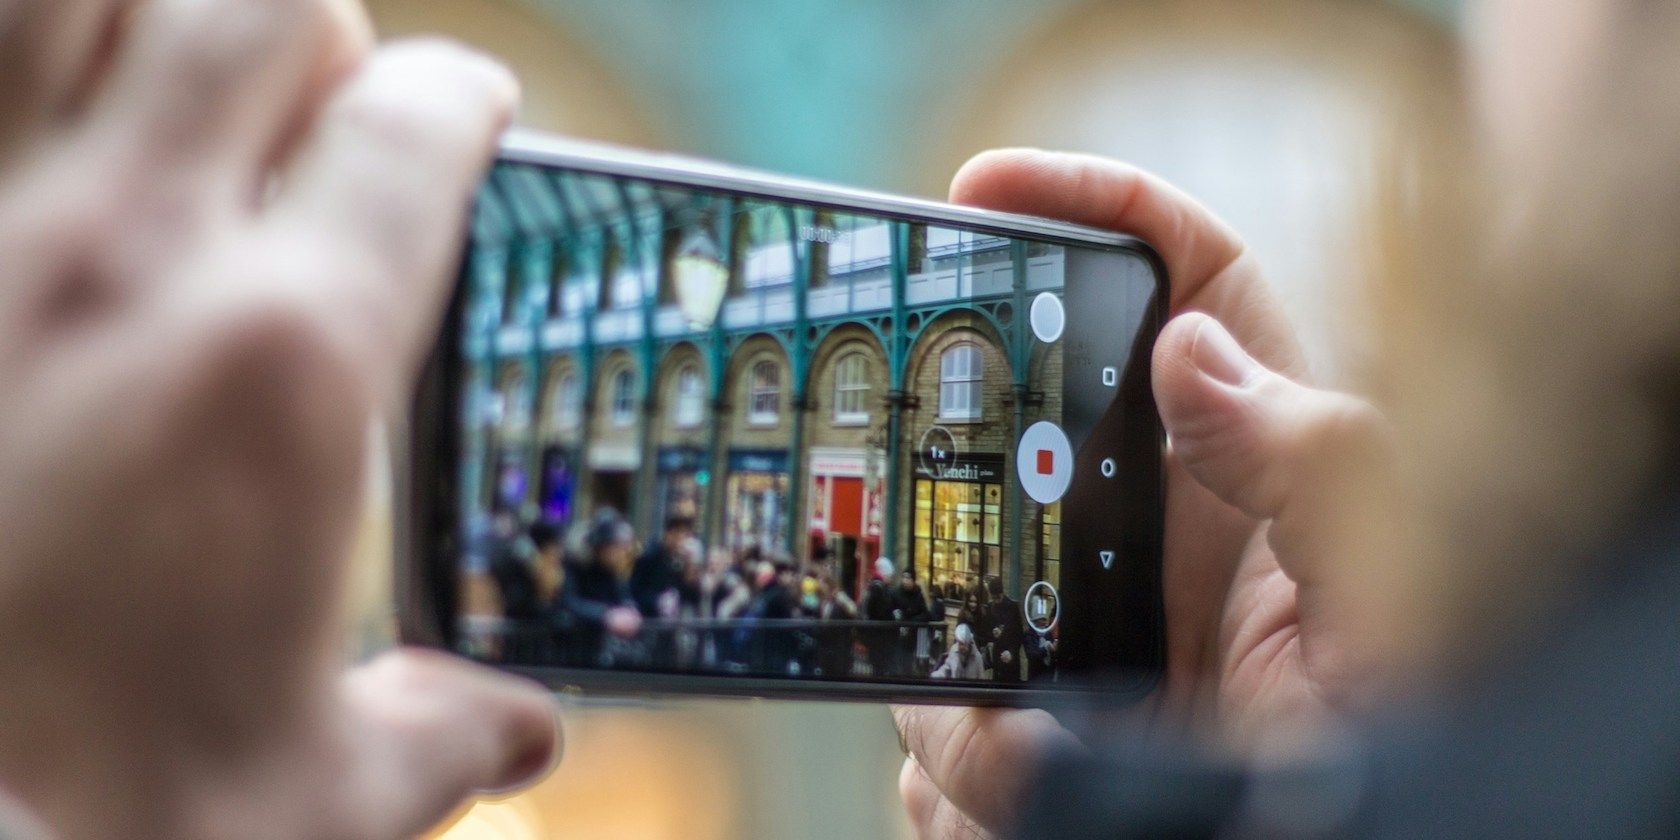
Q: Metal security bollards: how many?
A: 0